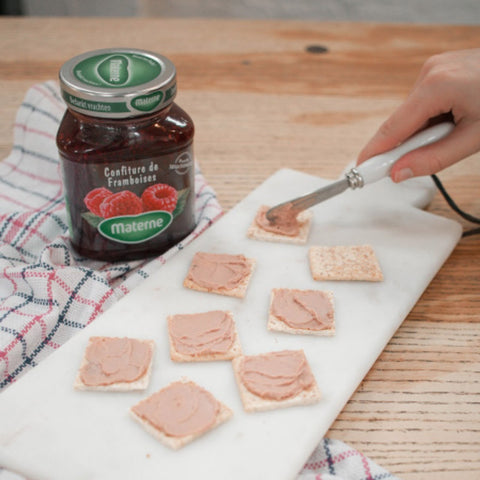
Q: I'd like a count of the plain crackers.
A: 1